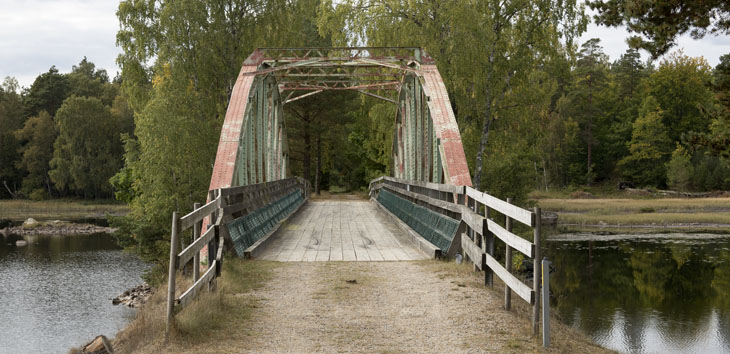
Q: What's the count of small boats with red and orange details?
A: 0